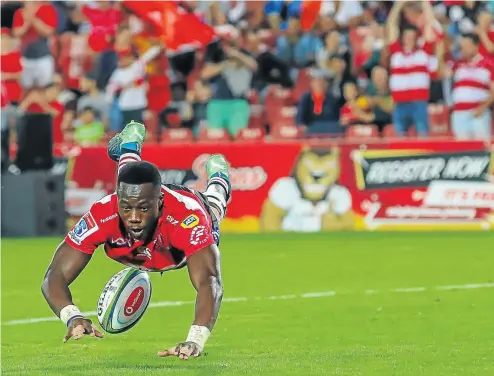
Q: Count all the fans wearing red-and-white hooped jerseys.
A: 2